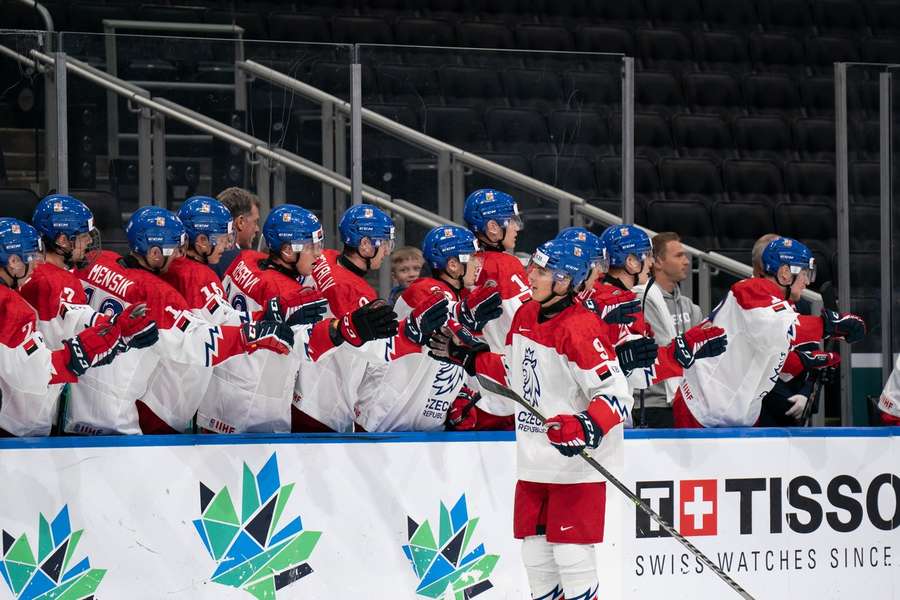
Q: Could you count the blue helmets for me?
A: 12